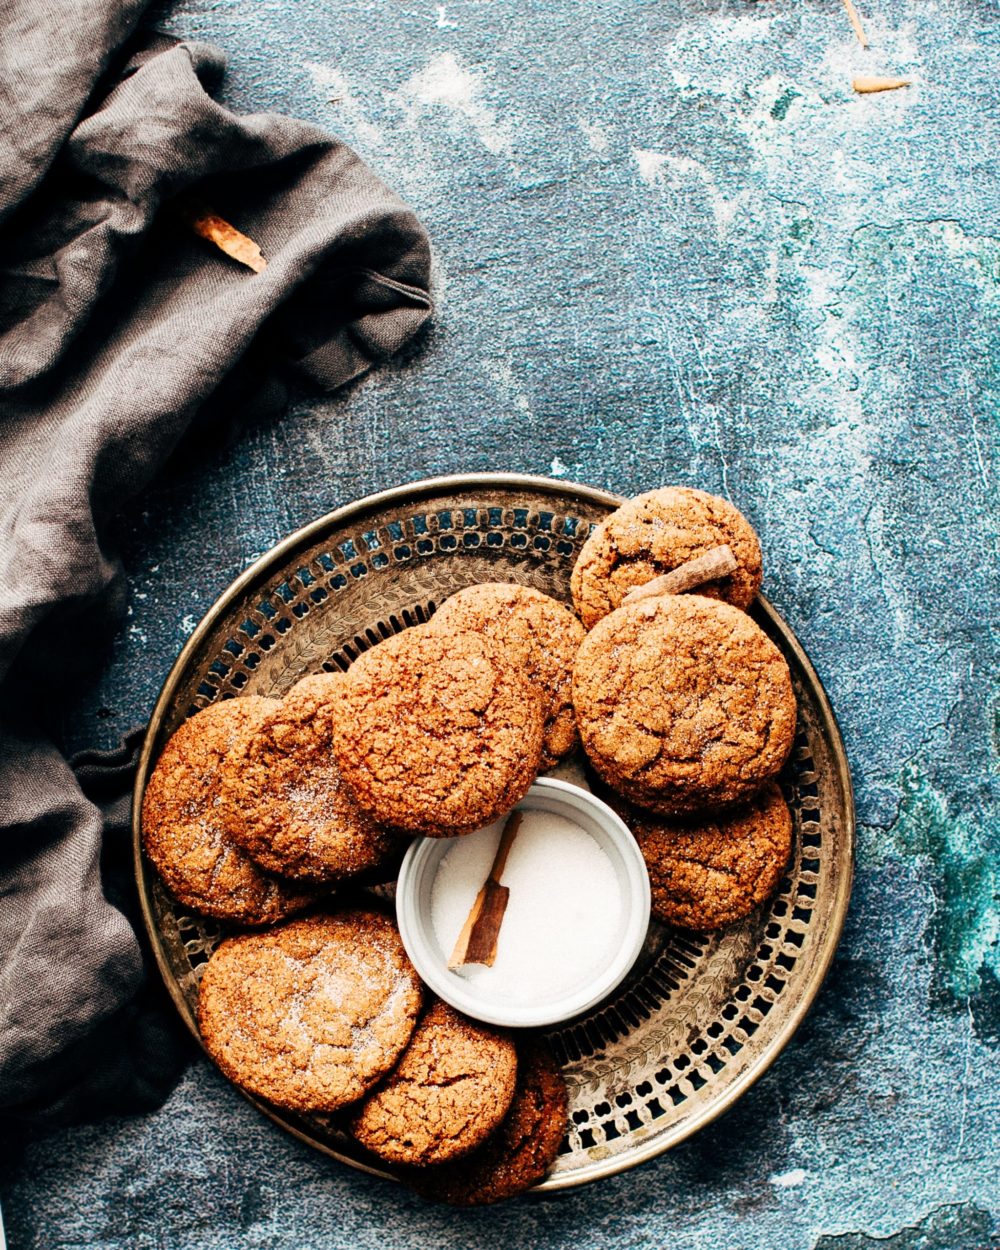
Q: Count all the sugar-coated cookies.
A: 10